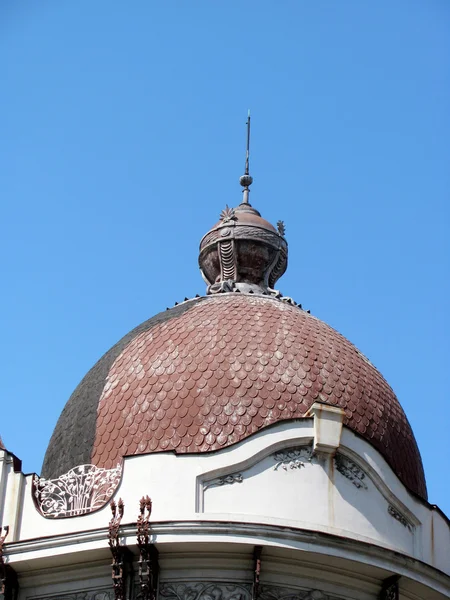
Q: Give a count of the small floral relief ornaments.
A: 4